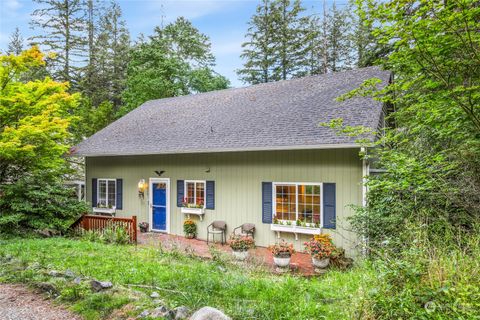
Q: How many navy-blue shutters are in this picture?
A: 6